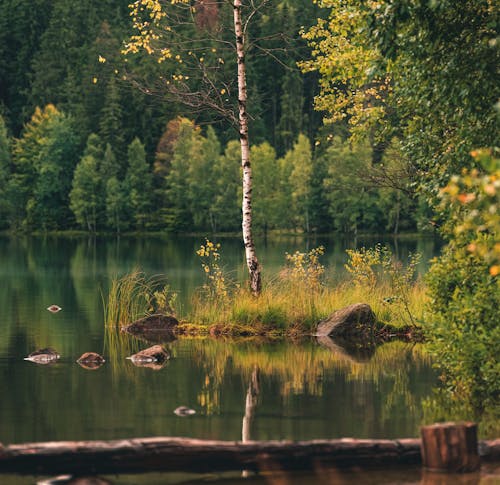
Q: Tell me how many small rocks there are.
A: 5